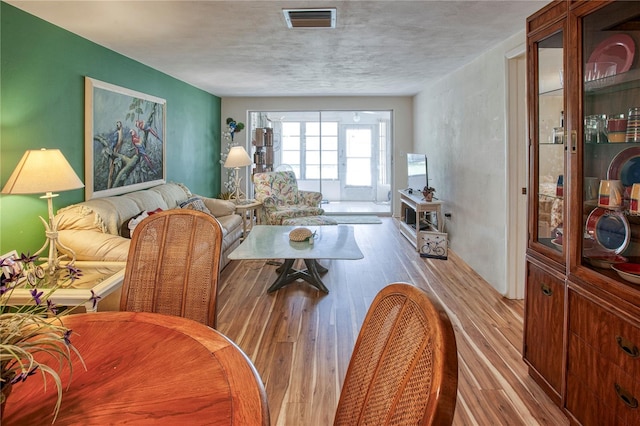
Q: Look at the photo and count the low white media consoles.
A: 1